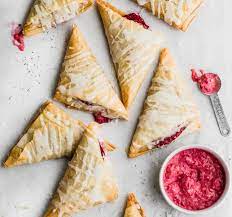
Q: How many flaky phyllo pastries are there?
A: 8